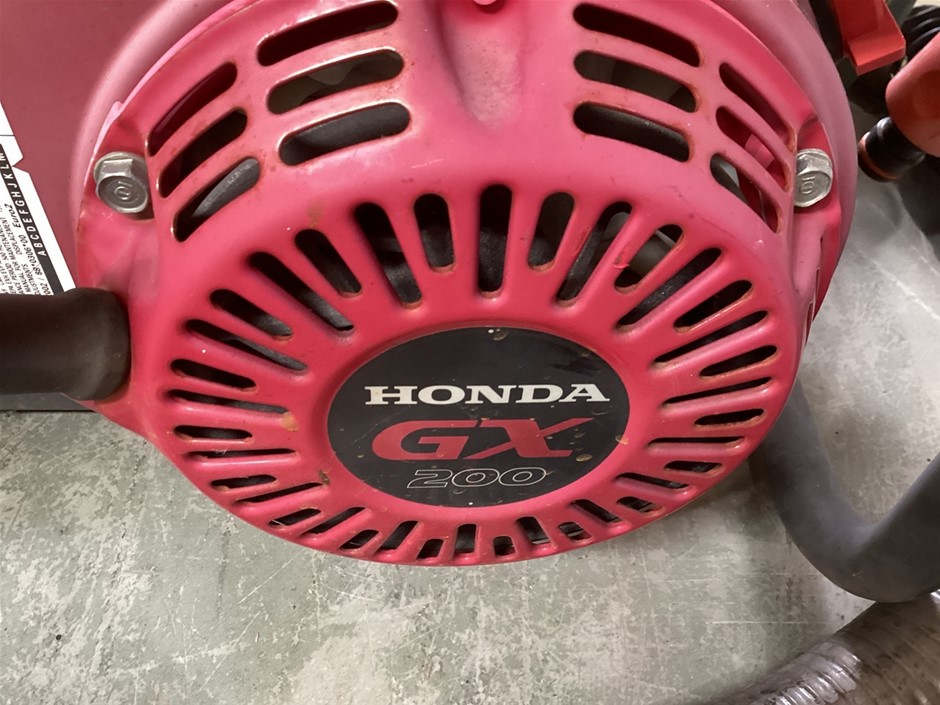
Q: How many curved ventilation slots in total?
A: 12